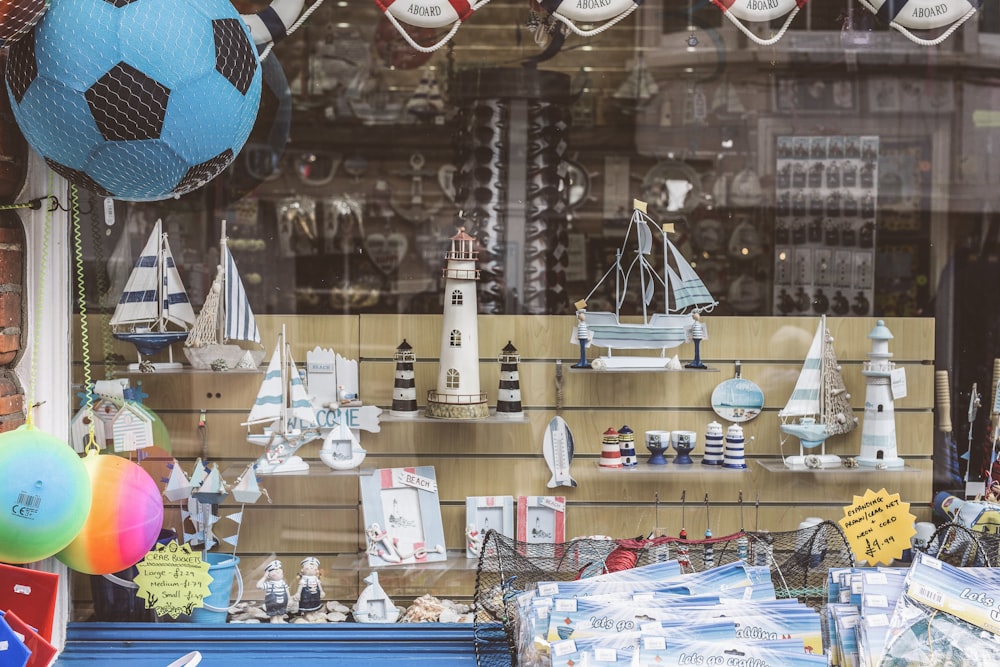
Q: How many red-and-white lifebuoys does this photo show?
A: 2